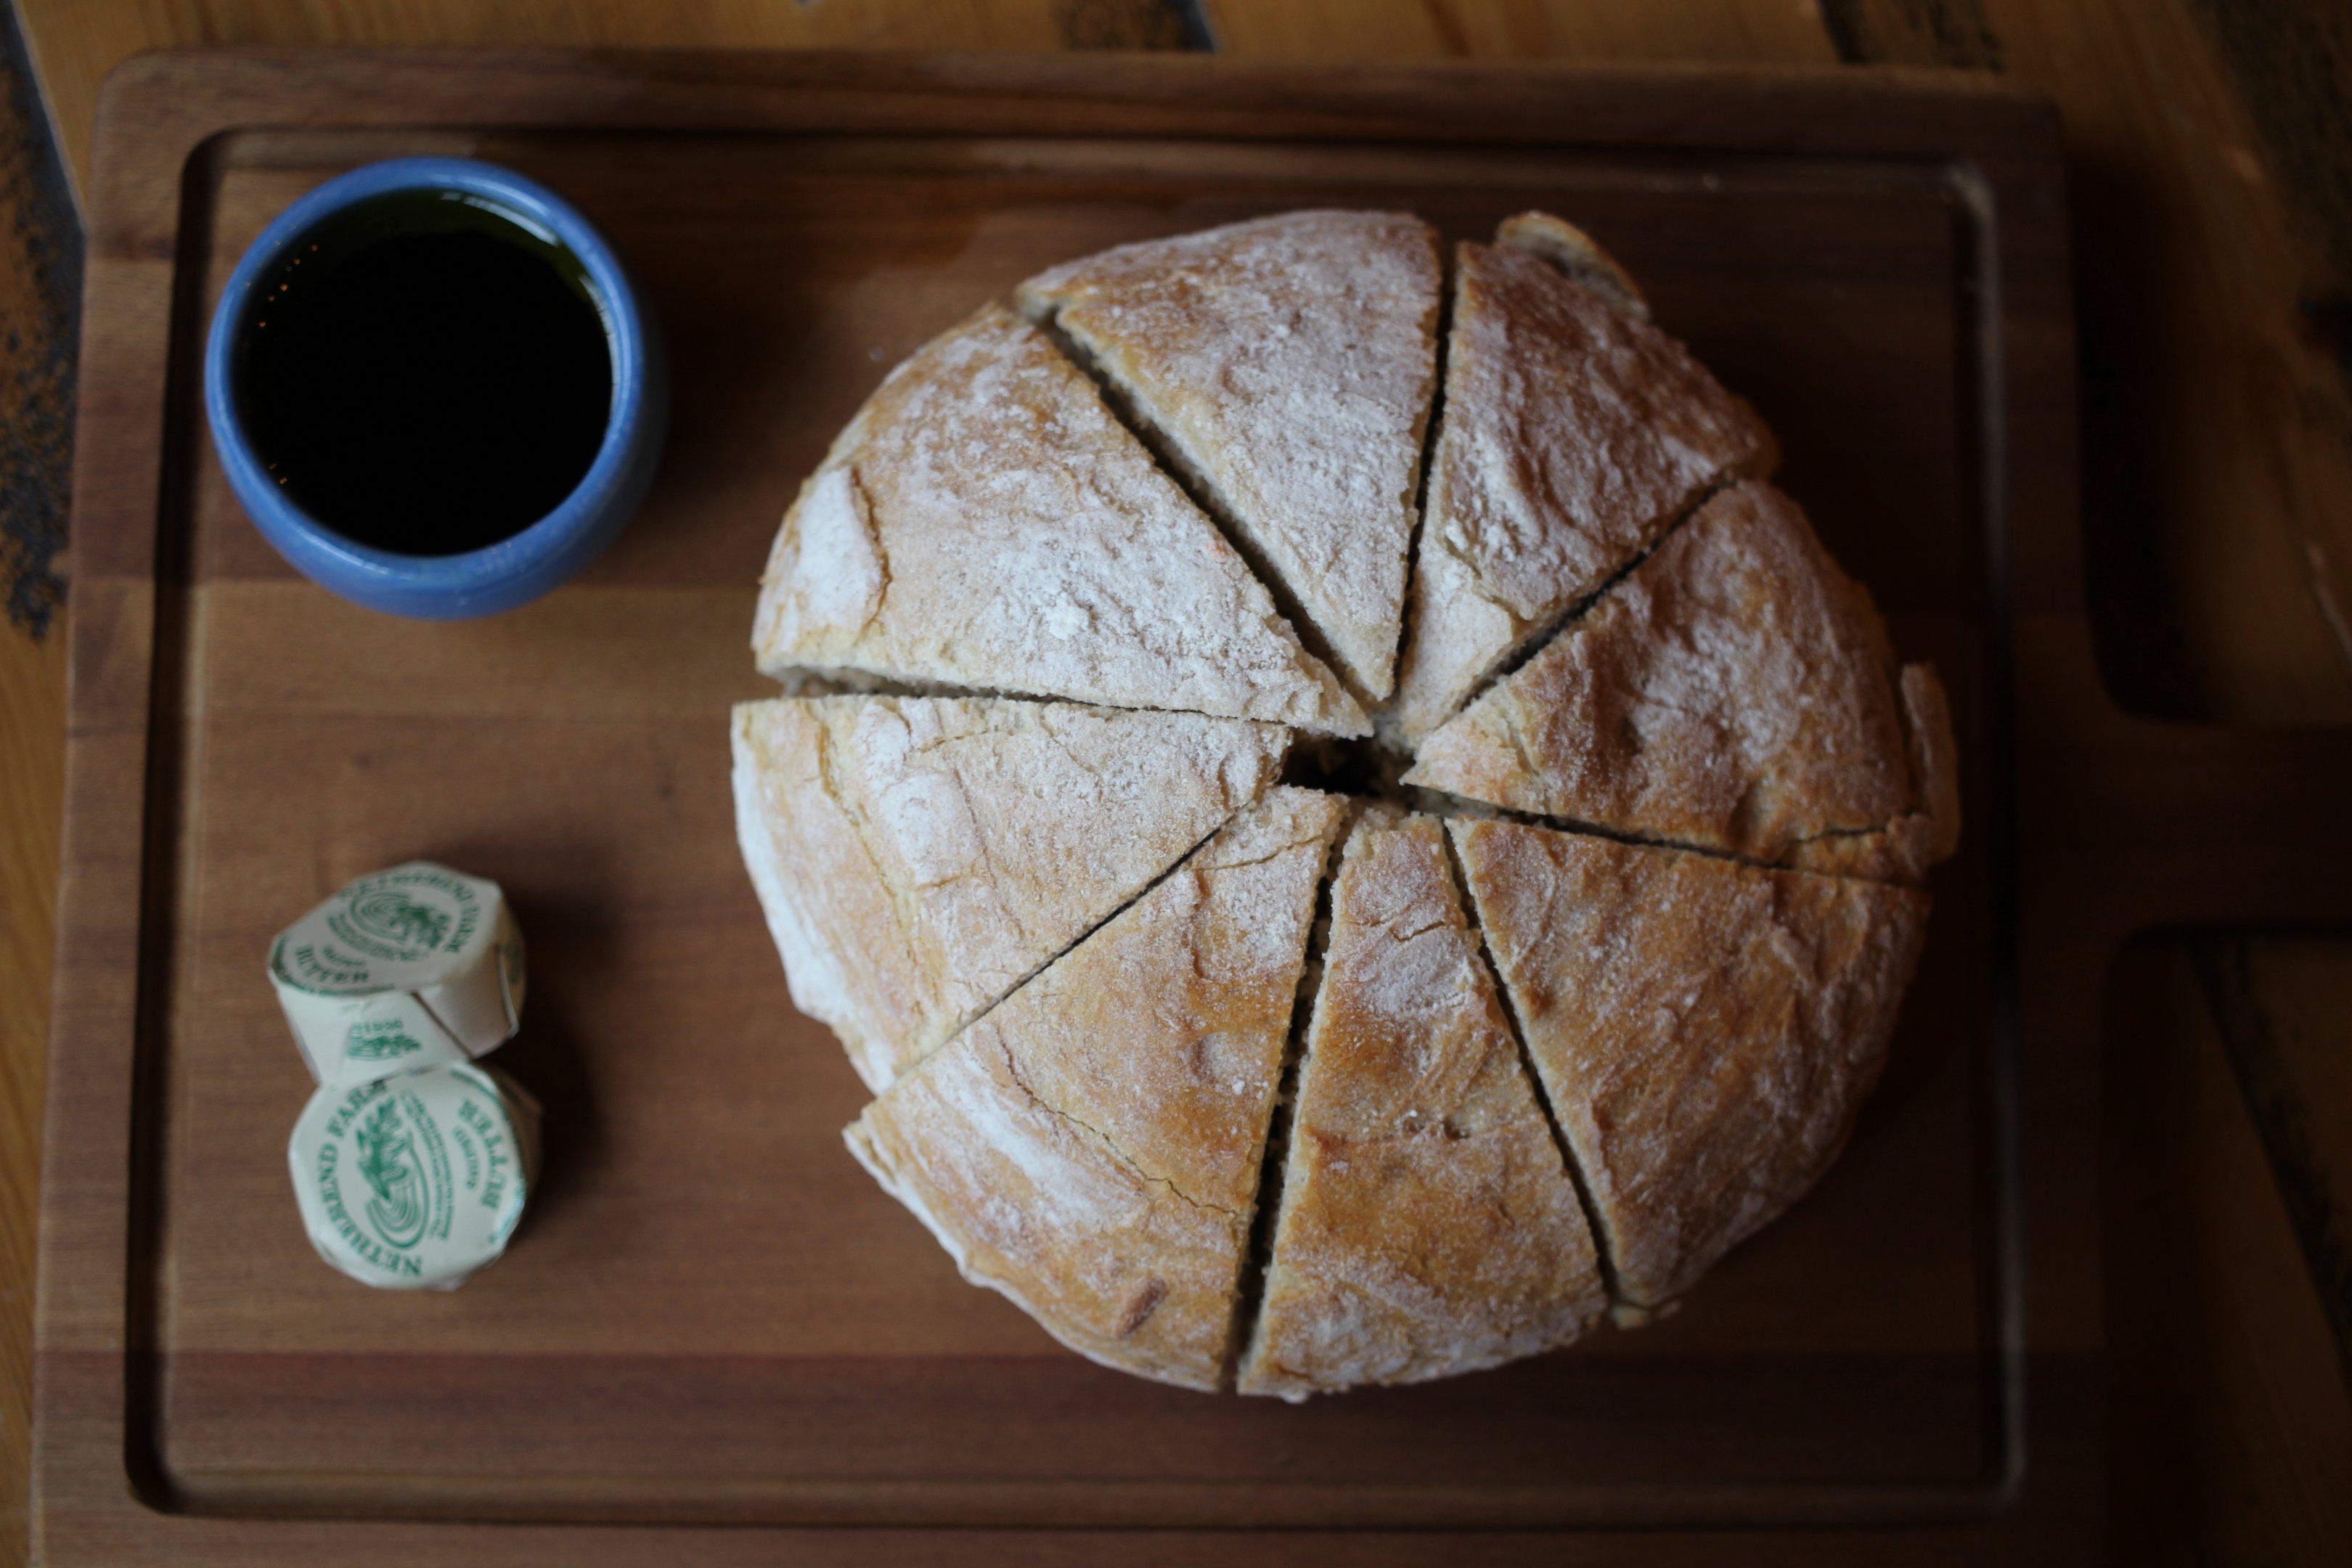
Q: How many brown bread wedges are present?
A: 8